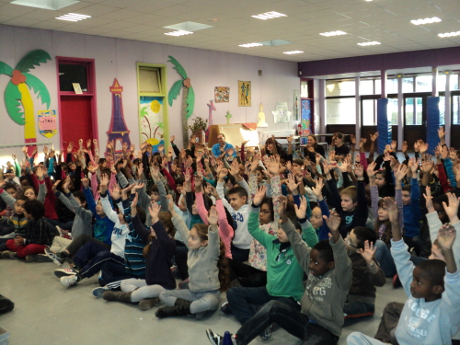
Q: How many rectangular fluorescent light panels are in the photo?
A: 9